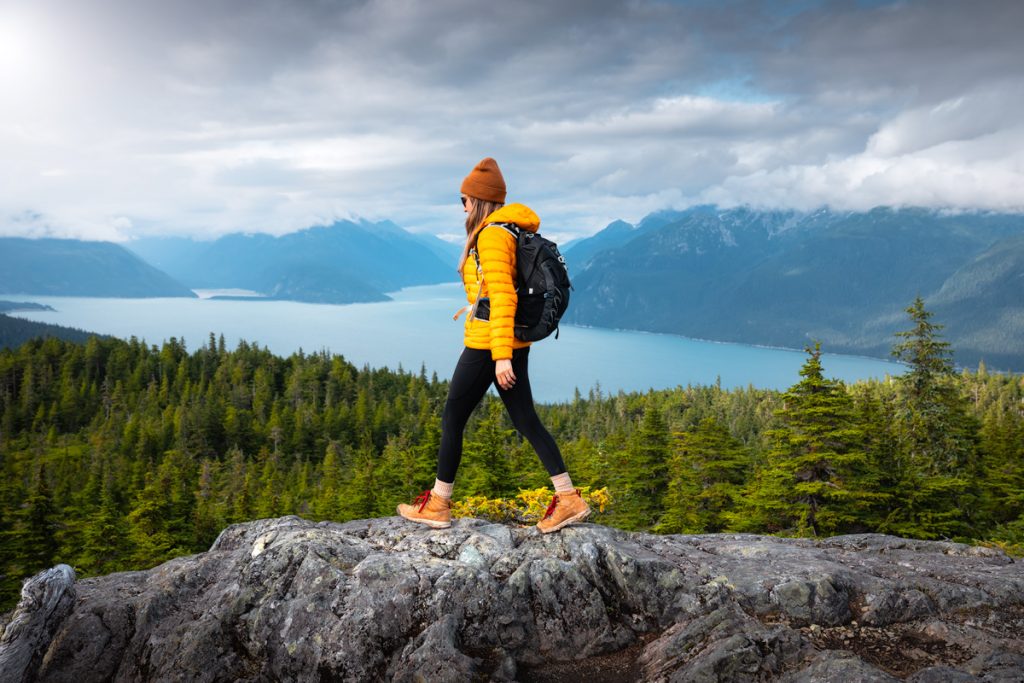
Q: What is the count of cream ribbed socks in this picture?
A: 2